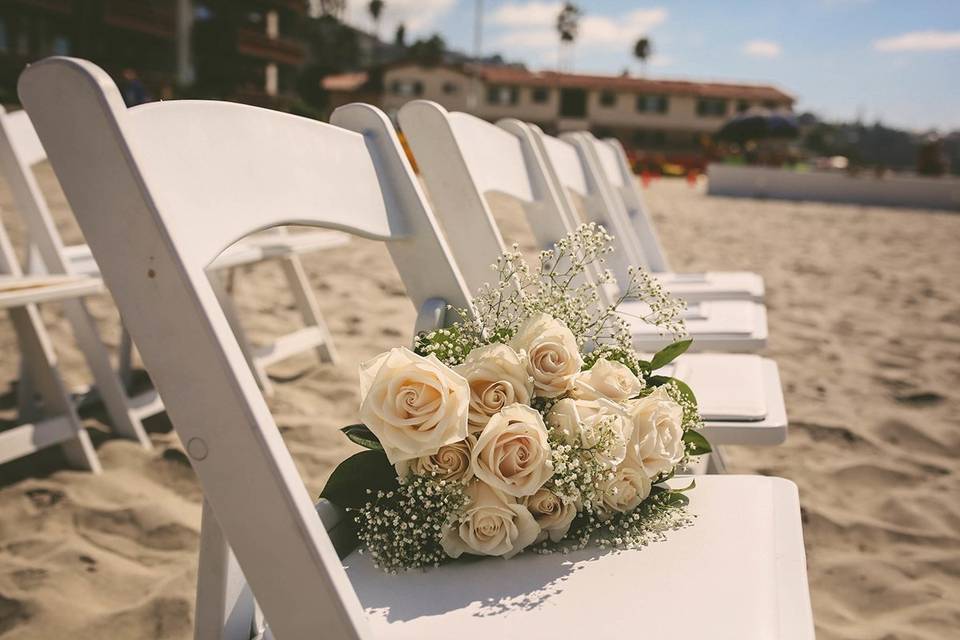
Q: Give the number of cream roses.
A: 11